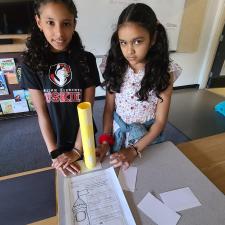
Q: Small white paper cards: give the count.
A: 3